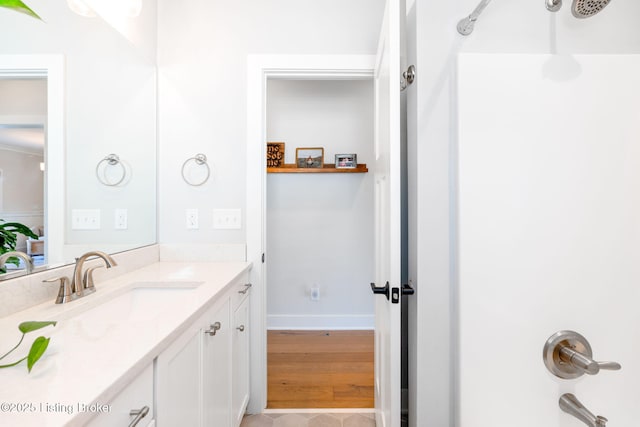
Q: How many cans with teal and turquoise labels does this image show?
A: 0